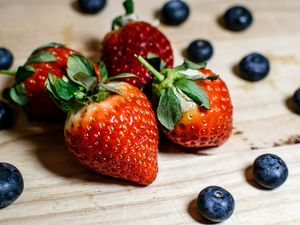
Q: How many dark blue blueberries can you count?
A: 11